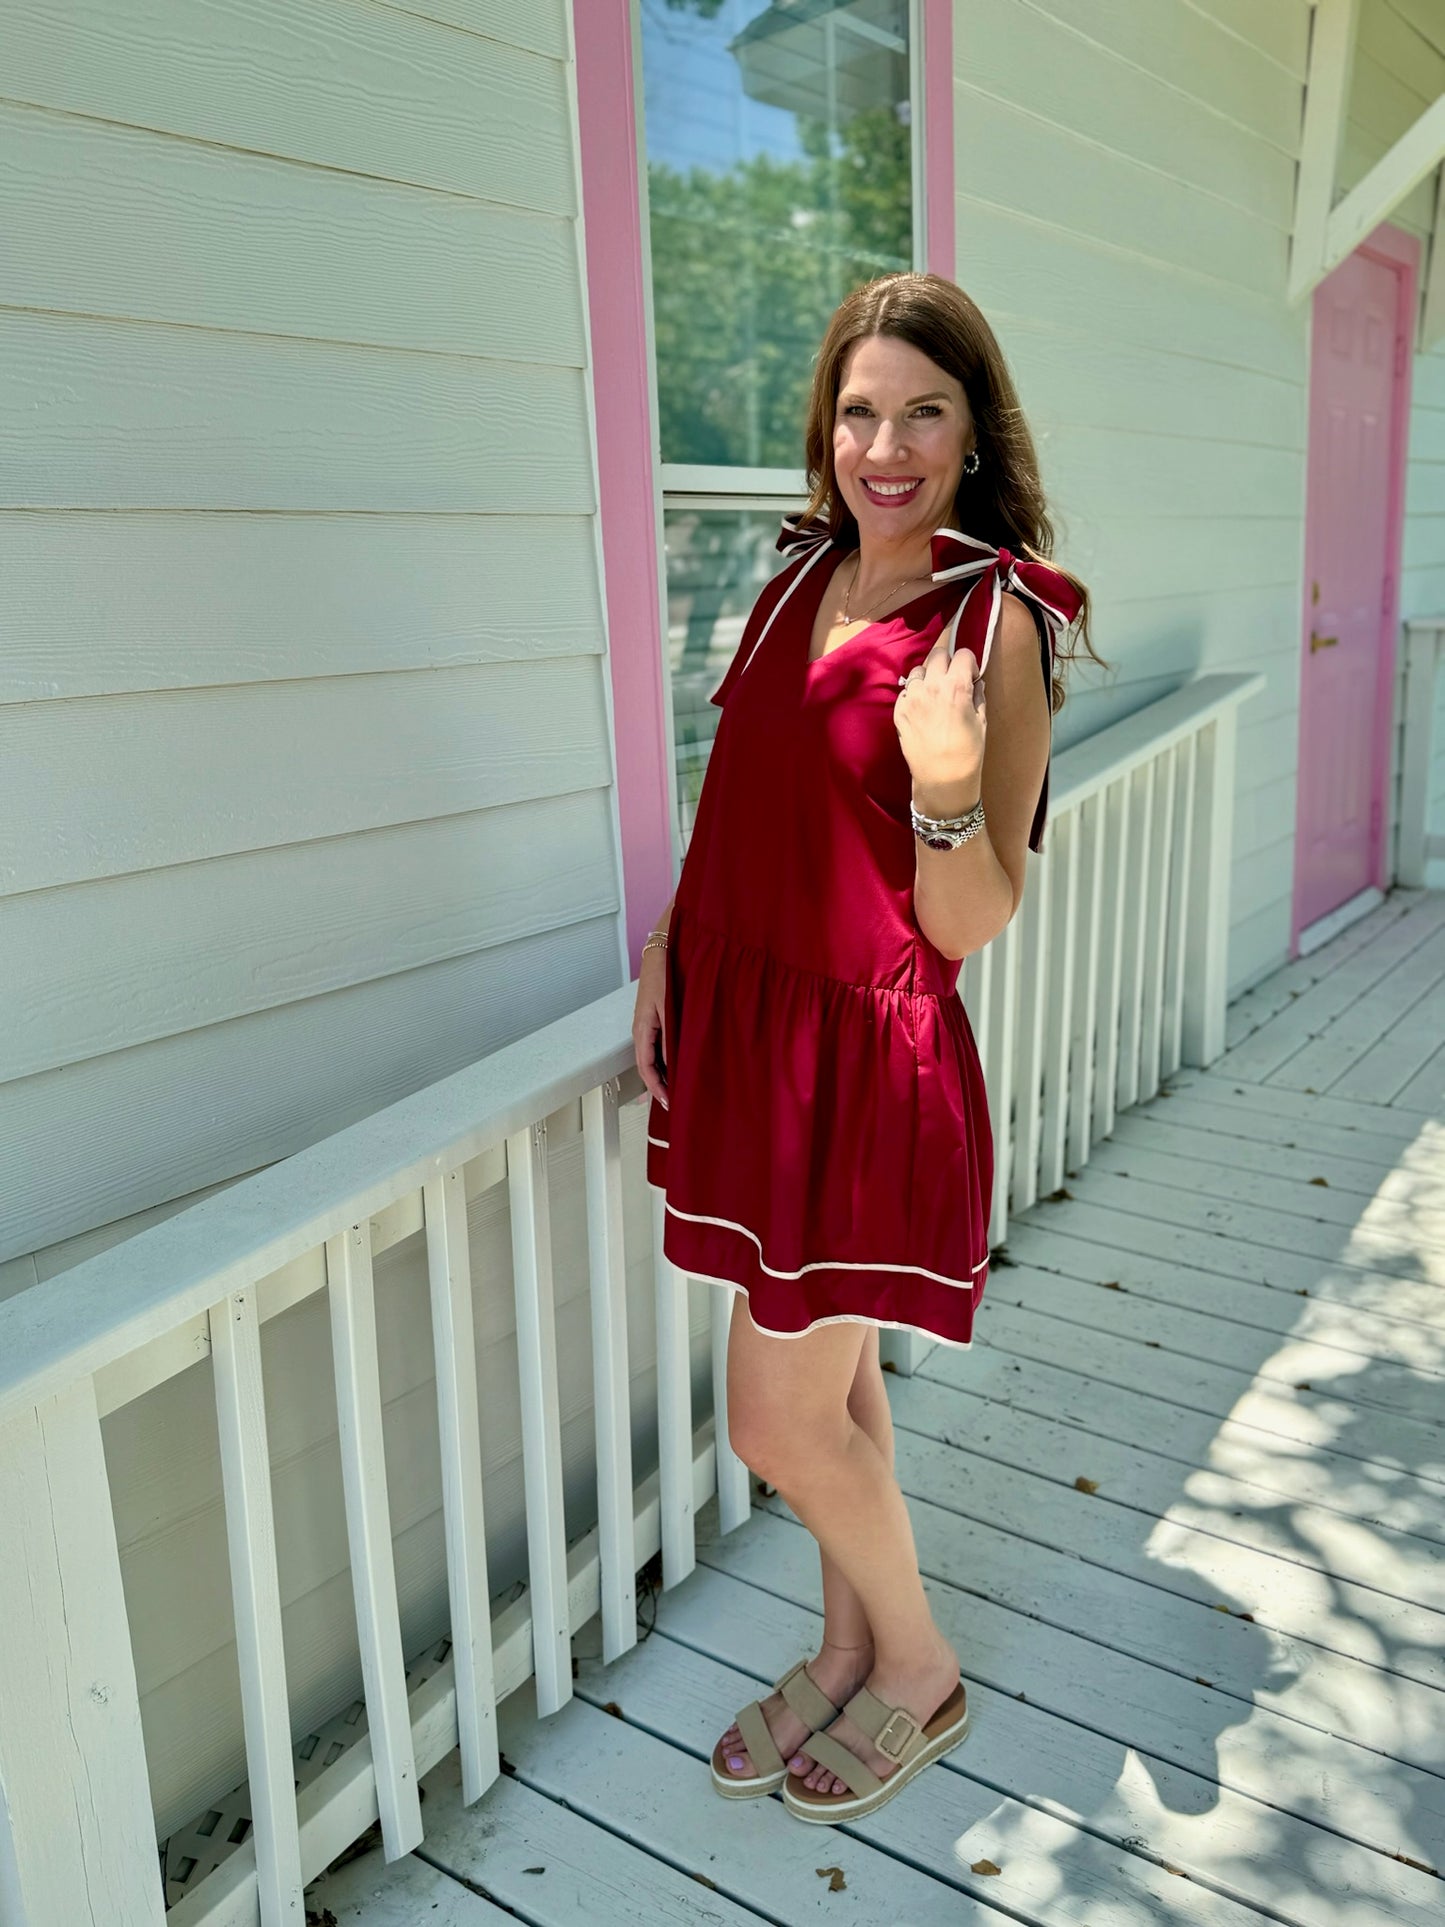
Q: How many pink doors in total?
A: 1